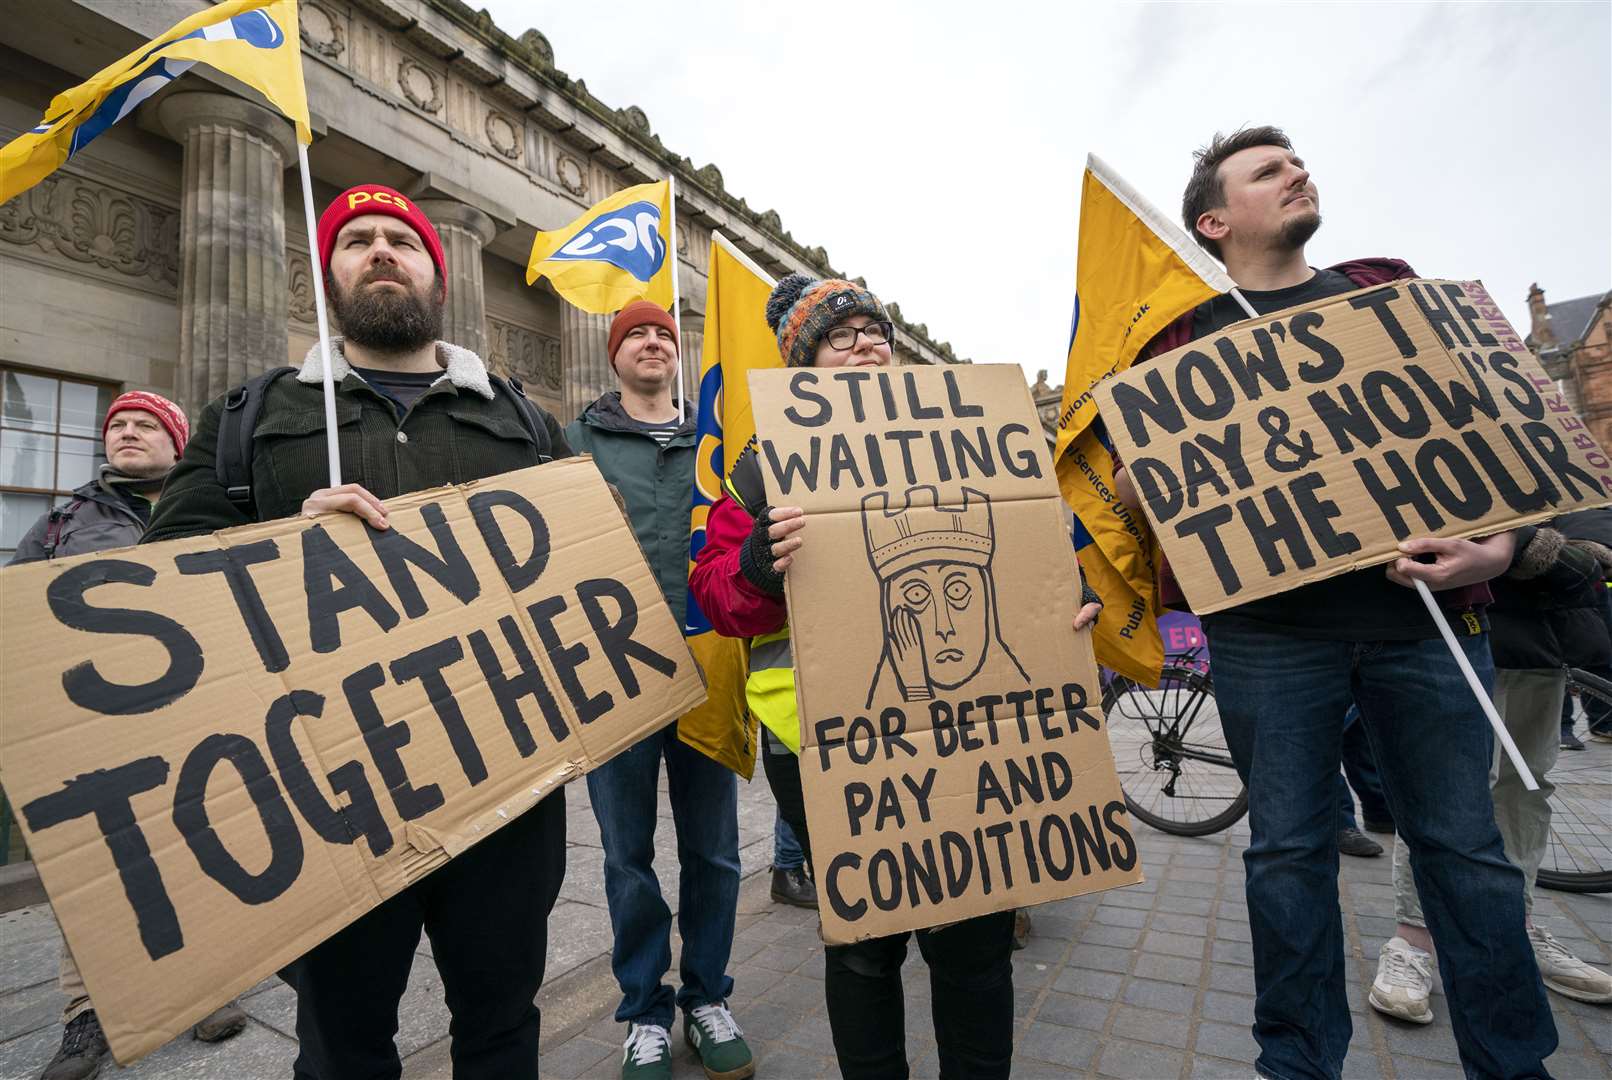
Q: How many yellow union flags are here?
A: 4